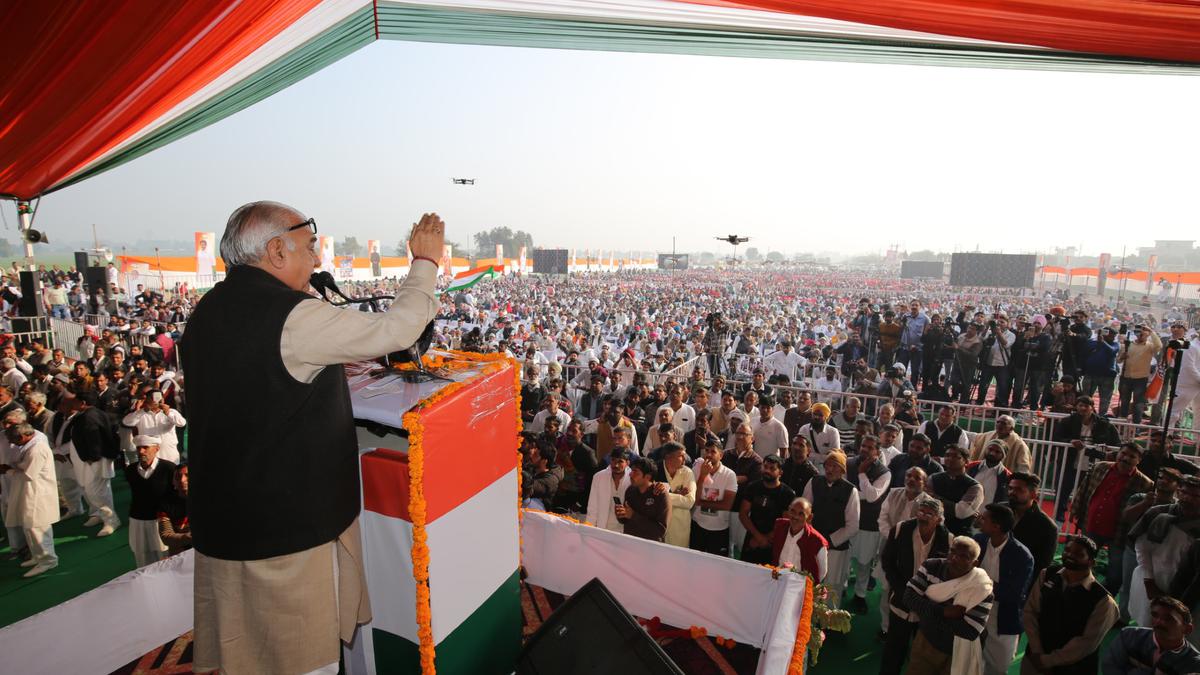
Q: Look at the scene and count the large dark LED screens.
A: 4